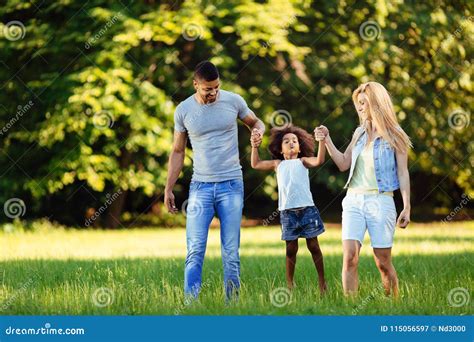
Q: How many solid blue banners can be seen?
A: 1